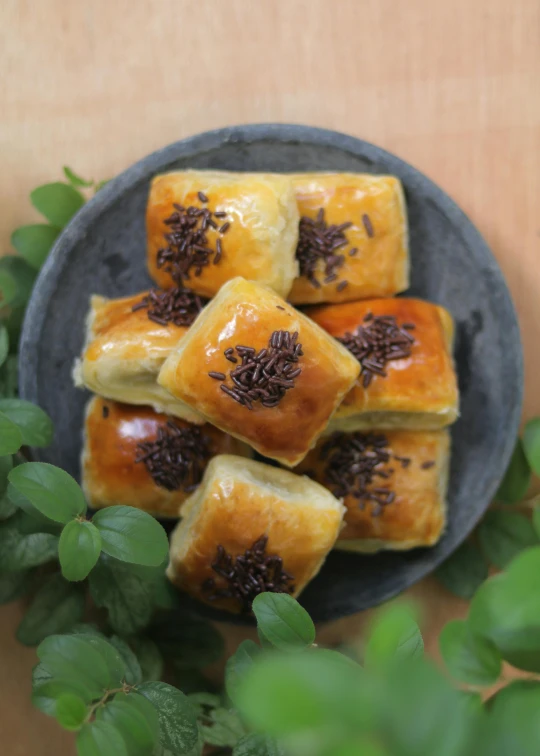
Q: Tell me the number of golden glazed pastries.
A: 8